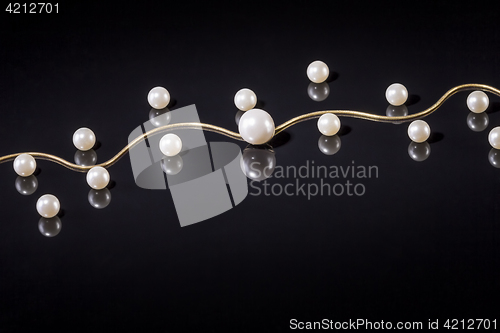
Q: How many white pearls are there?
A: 14